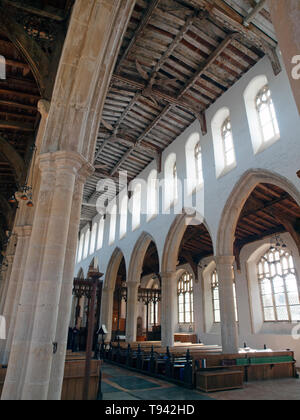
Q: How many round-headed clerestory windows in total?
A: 12